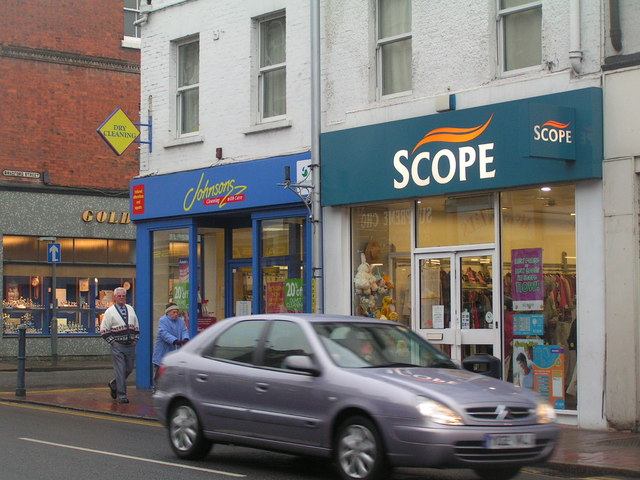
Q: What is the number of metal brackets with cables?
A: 1